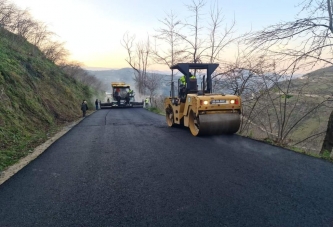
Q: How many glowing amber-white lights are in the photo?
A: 2